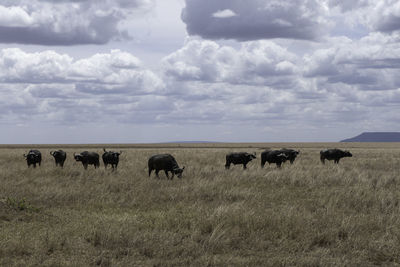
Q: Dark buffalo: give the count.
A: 9